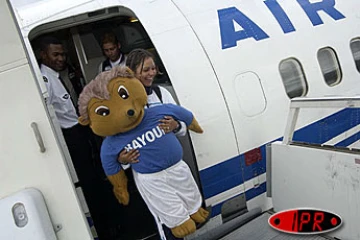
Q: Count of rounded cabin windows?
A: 3